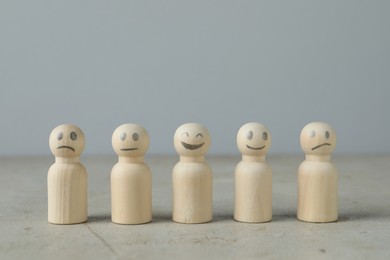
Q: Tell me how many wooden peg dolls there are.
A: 5